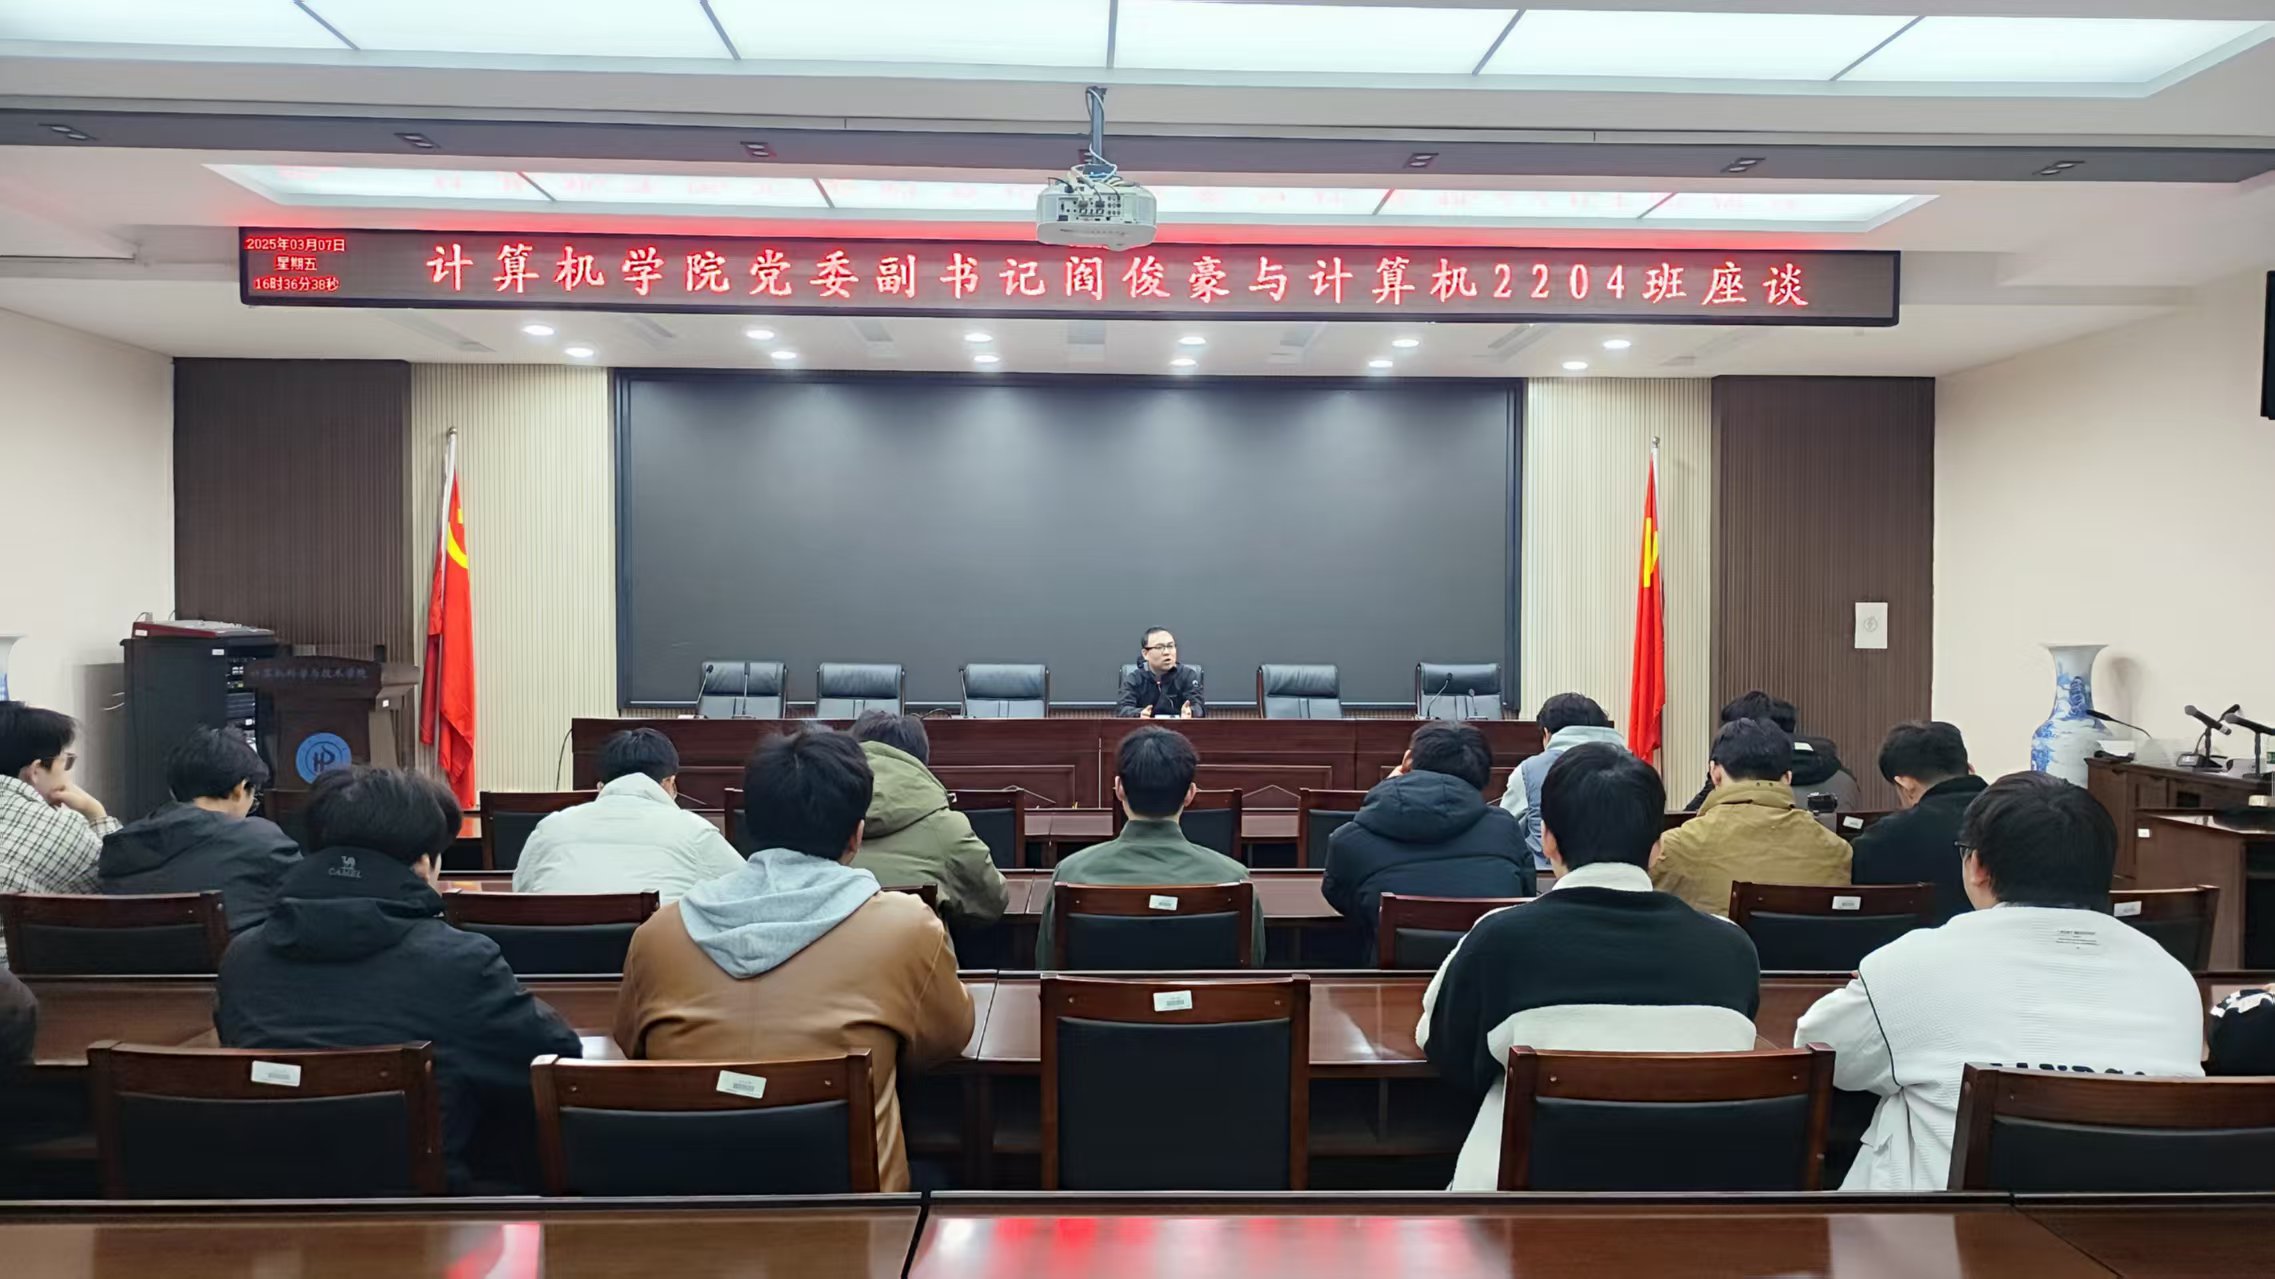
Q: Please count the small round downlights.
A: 12